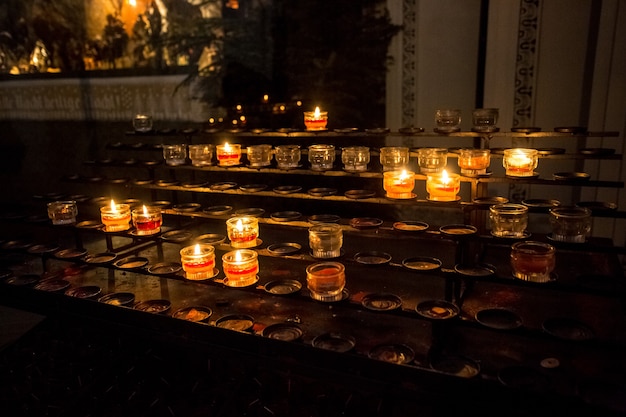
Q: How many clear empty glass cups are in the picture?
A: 15